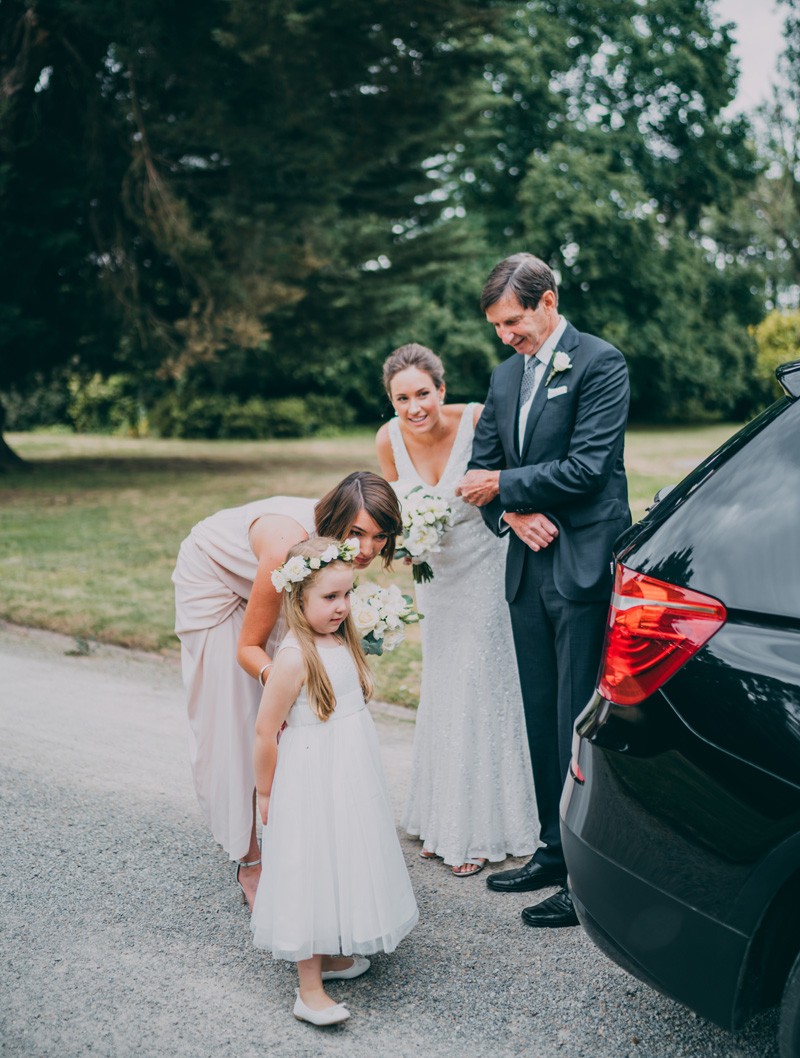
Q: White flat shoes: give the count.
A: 2